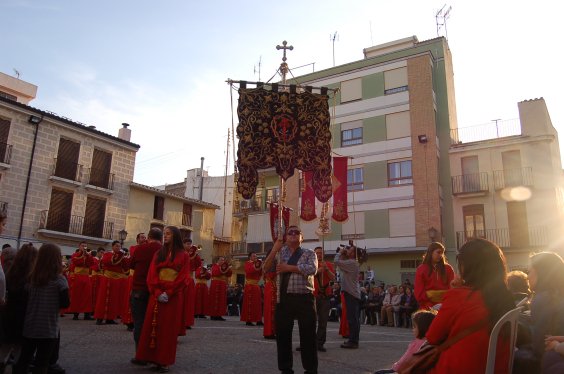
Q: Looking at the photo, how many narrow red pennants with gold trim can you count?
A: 2